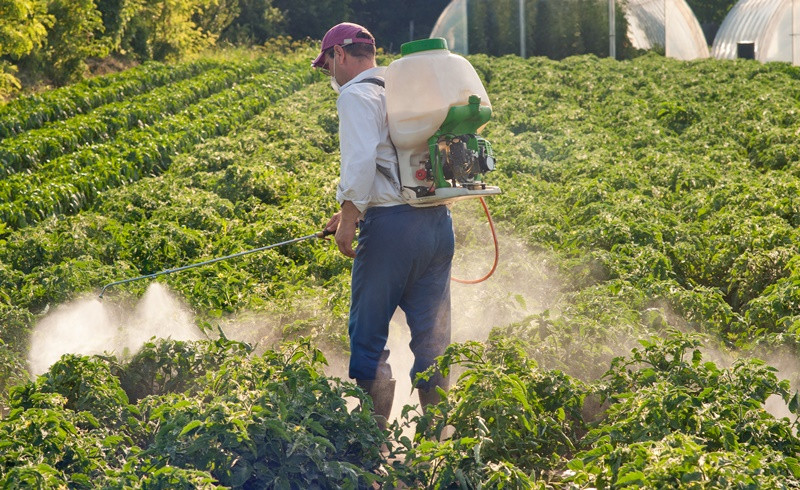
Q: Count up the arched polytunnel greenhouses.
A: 2